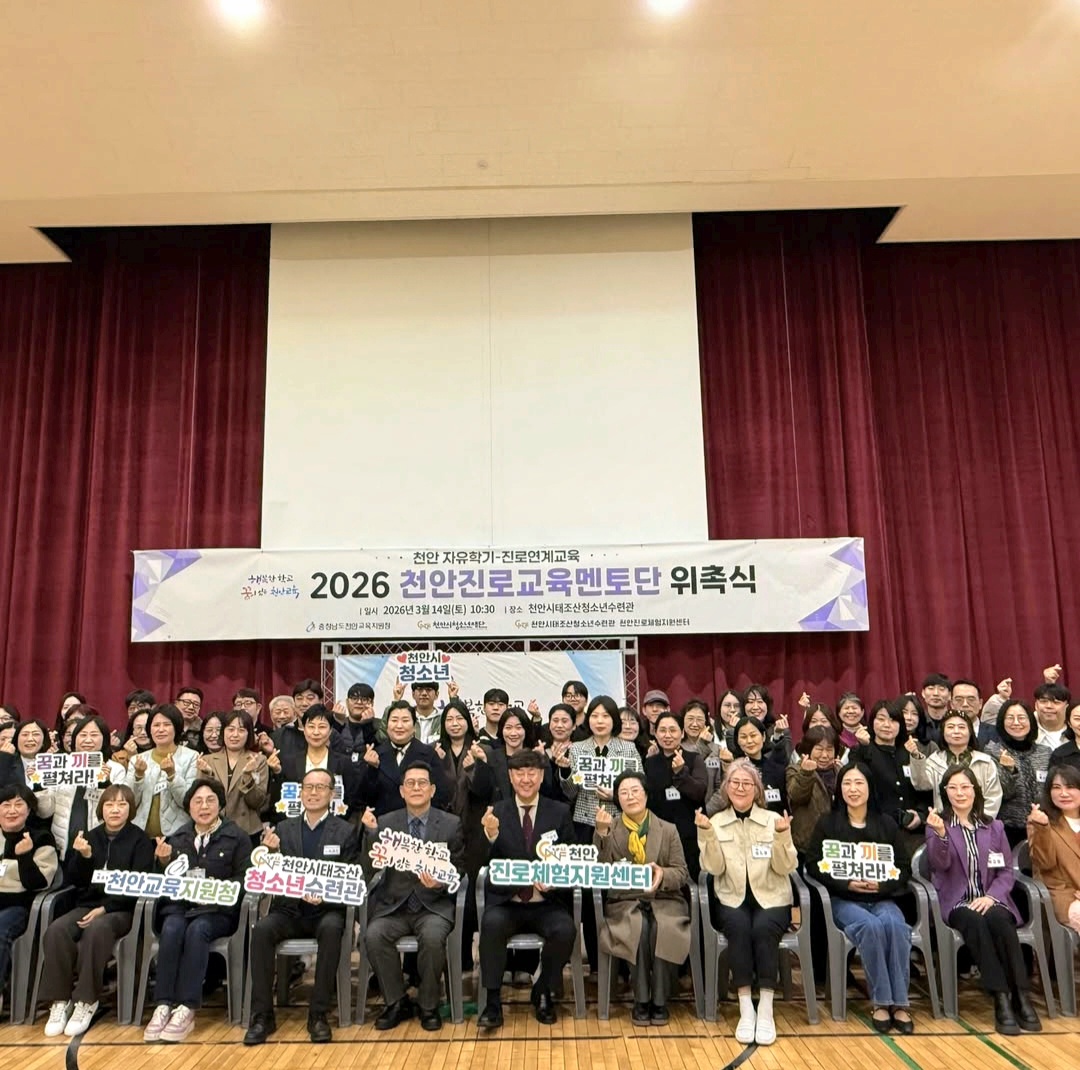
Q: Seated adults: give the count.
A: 11